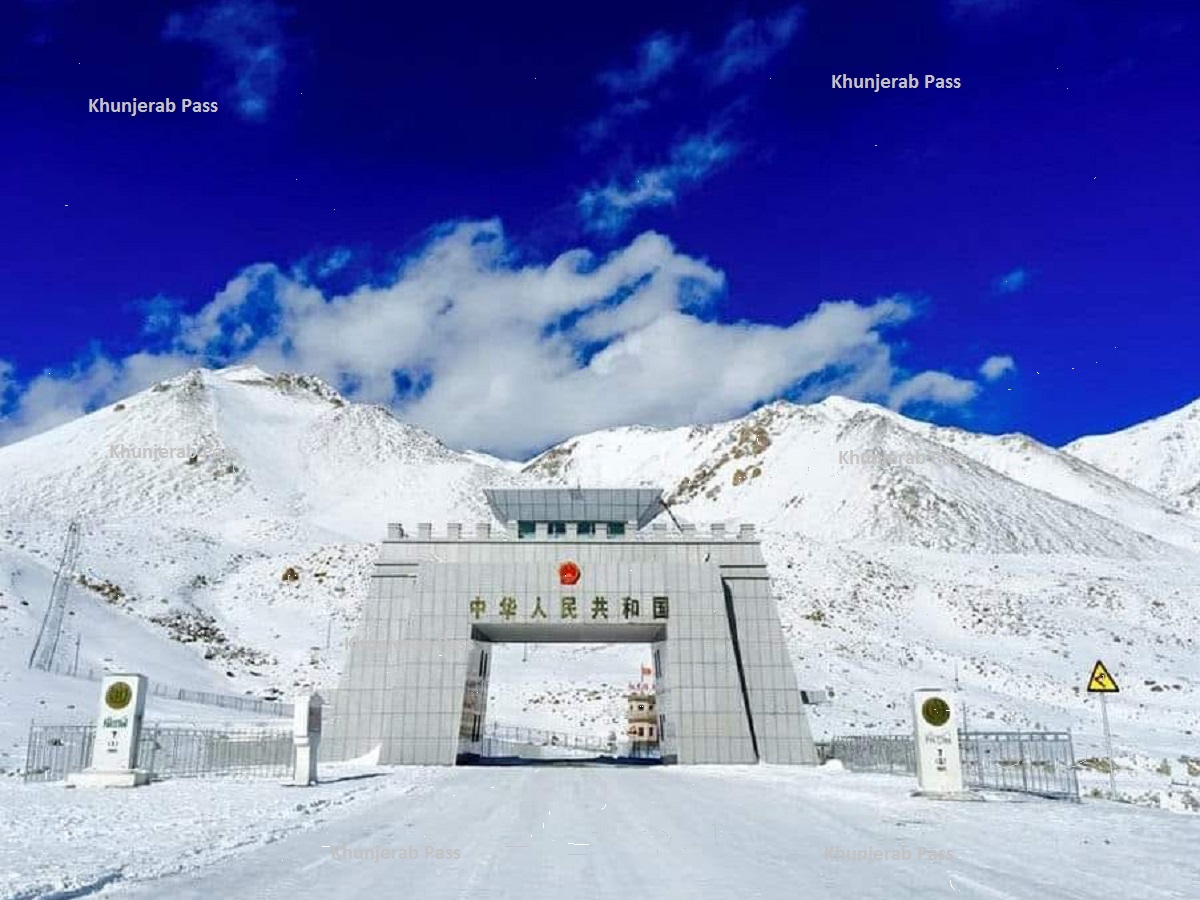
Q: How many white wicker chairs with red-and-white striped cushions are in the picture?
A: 0